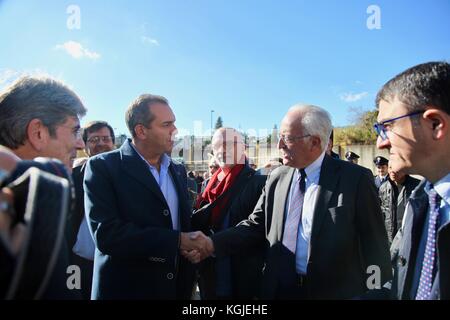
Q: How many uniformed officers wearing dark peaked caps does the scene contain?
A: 2